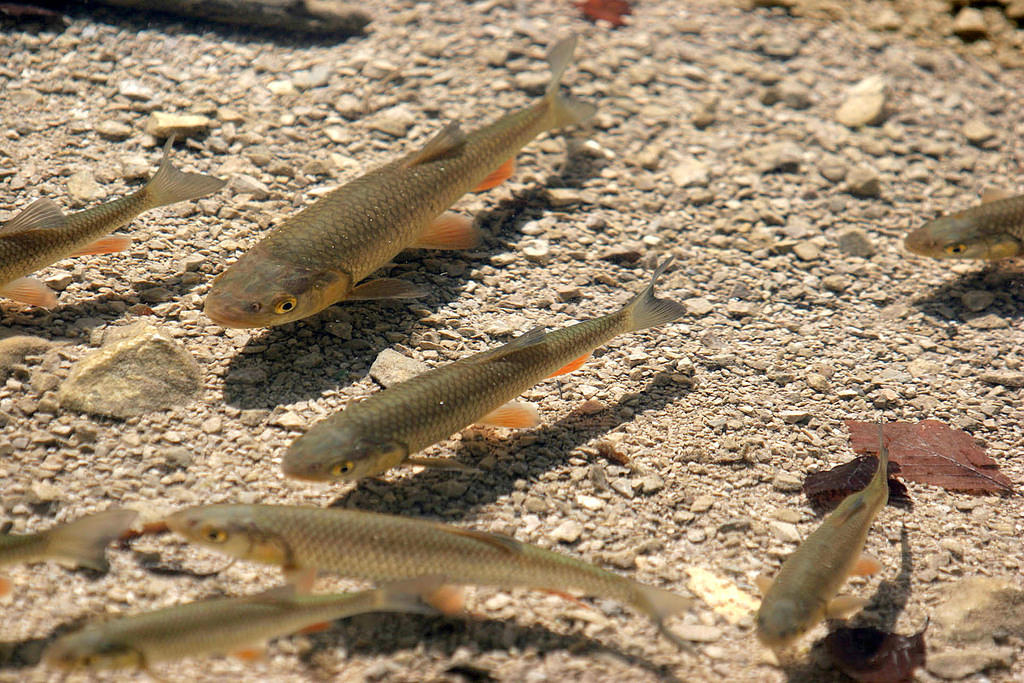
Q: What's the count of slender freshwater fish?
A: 8